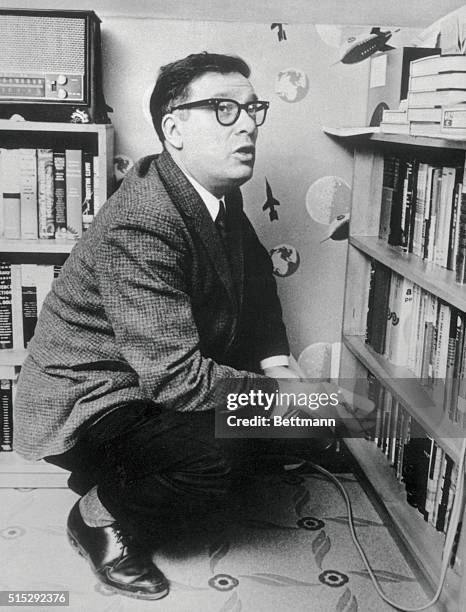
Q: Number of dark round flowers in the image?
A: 3